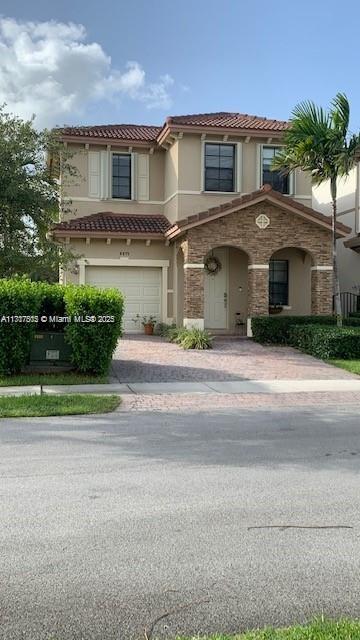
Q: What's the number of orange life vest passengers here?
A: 0